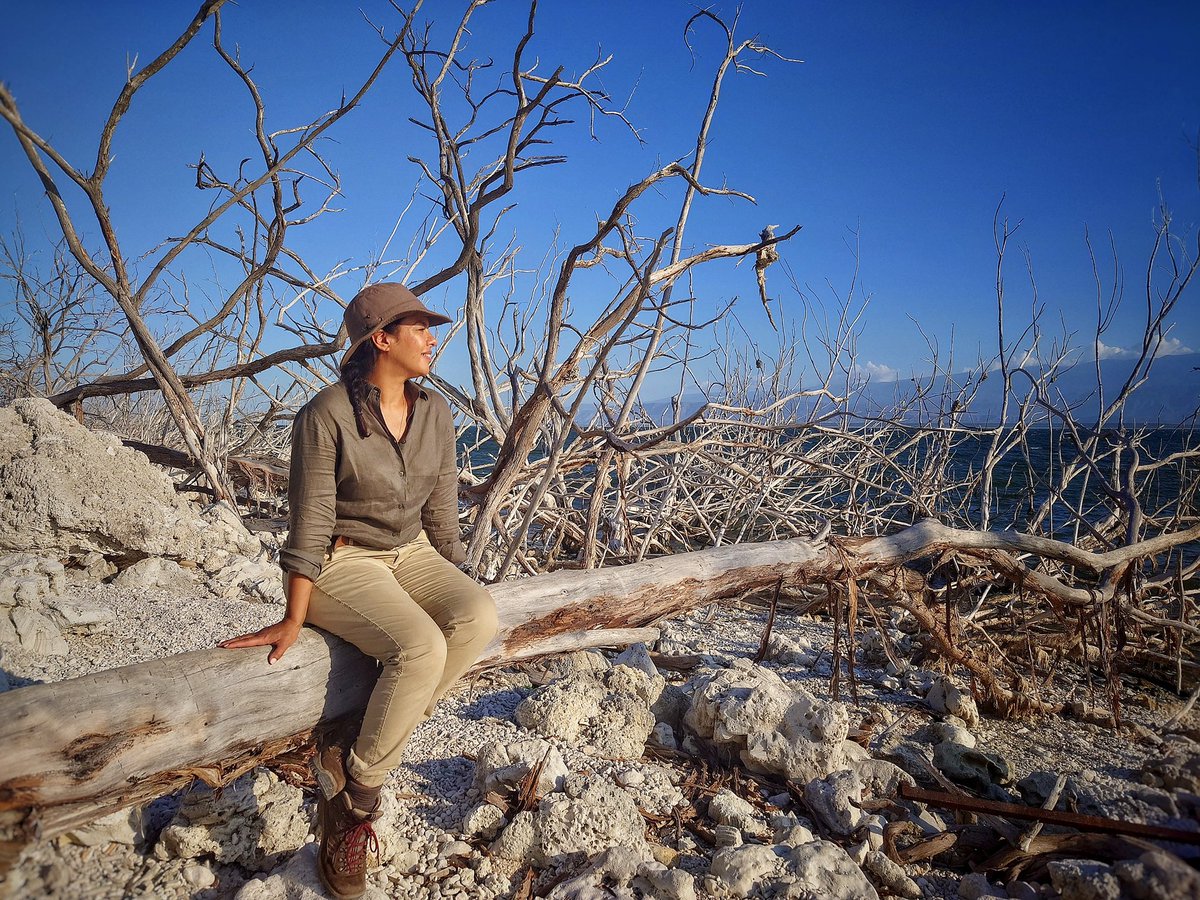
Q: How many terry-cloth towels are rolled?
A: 0